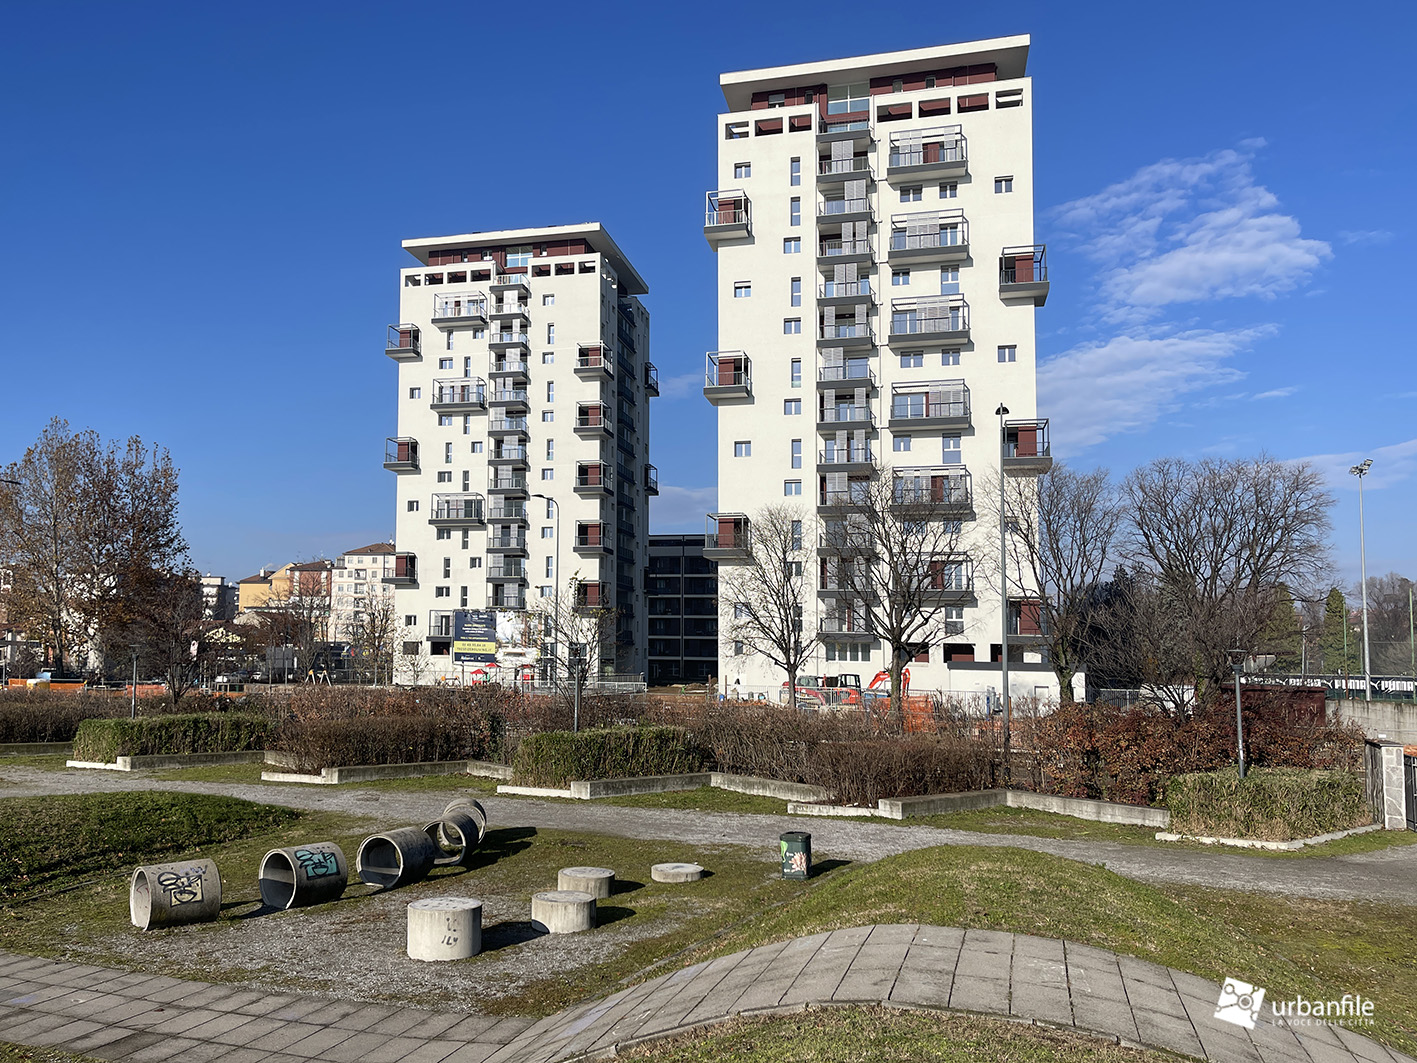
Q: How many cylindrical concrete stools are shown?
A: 4